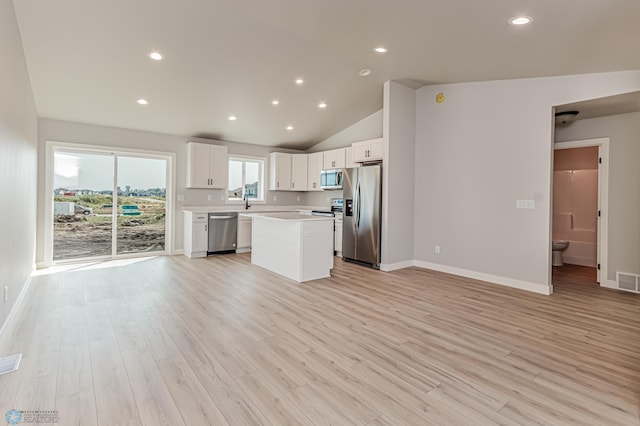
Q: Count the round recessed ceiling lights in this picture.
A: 9